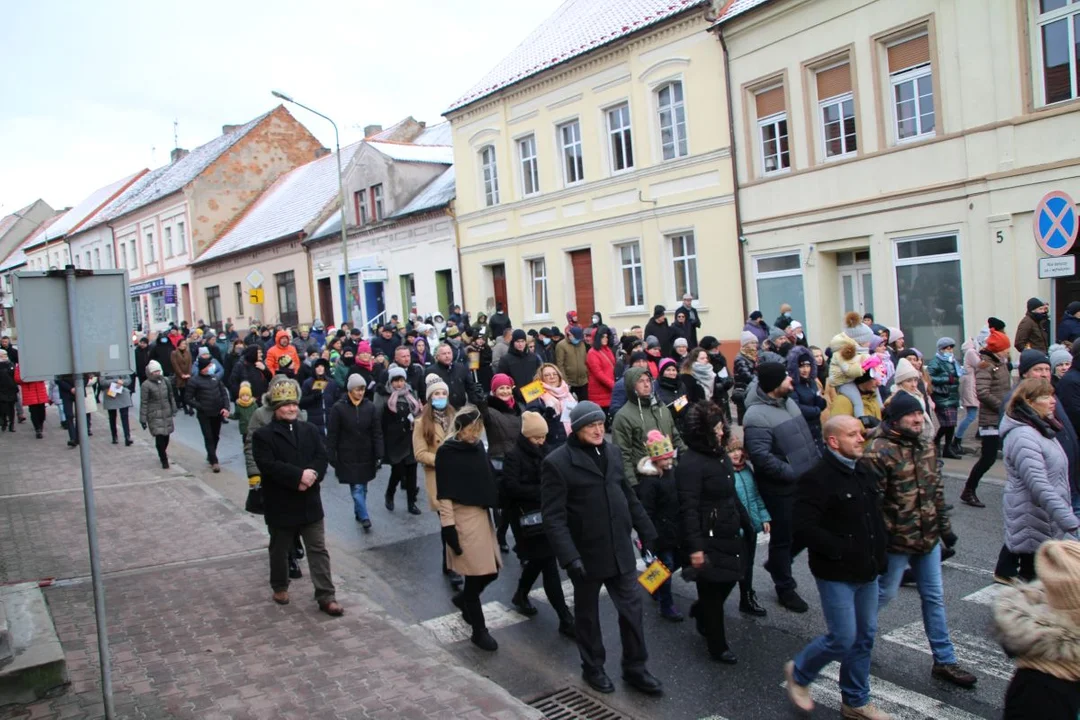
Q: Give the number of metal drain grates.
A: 1